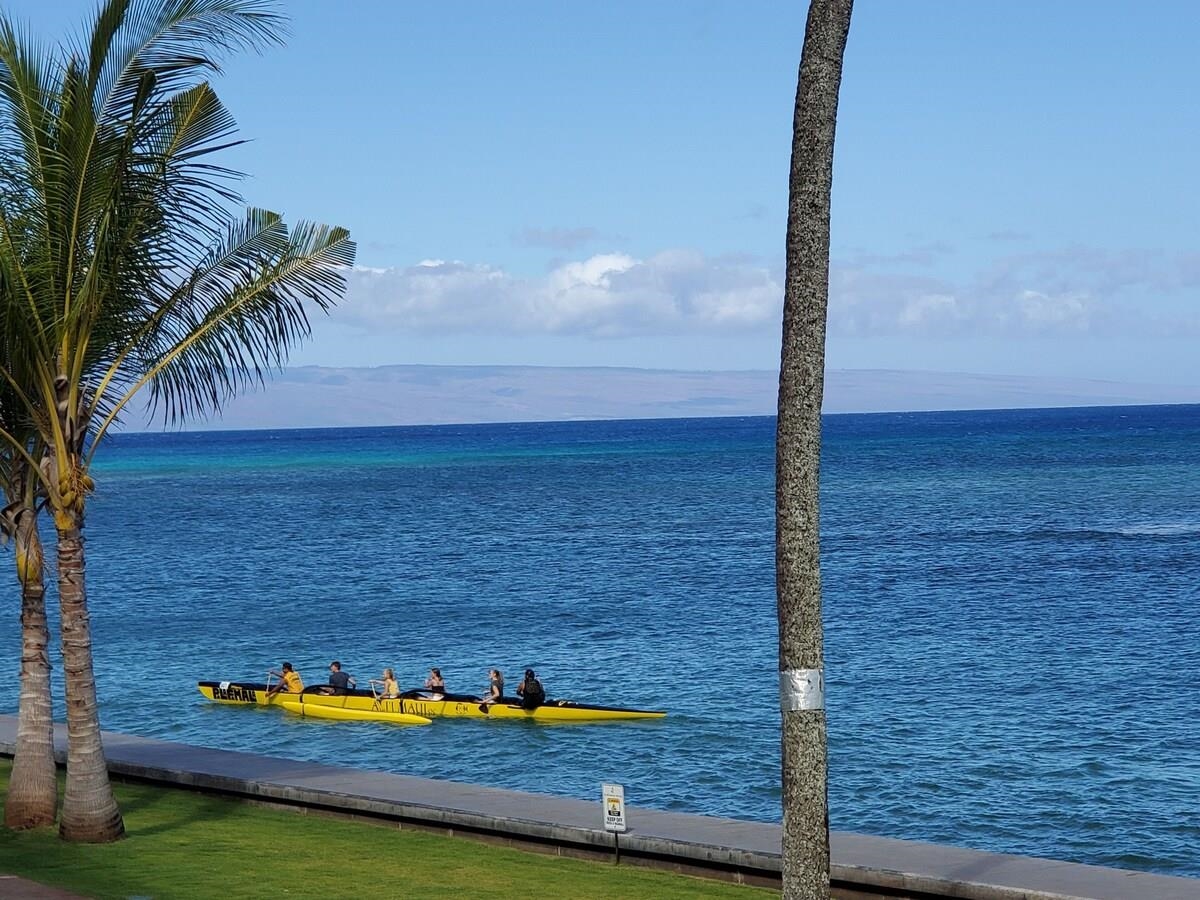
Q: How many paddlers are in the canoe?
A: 6